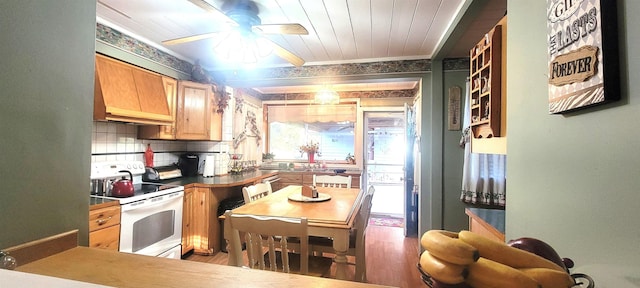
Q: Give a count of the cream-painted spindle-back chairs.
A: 4